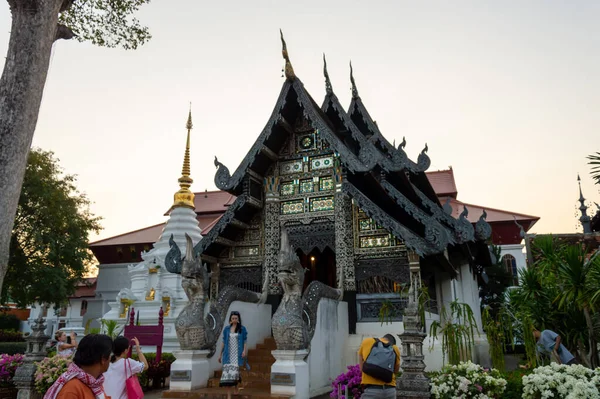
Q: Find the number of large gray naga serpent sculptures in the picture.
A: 2